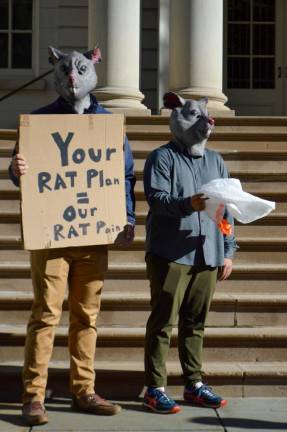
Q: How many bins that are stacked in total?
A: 0